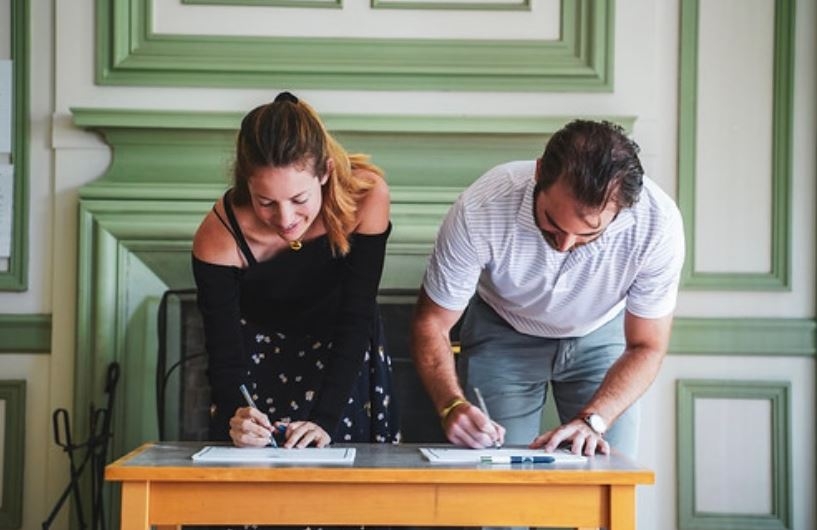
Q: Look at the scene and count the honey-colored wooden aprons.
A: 1